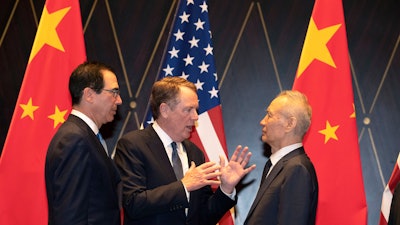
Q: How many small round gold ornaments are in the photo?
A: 2